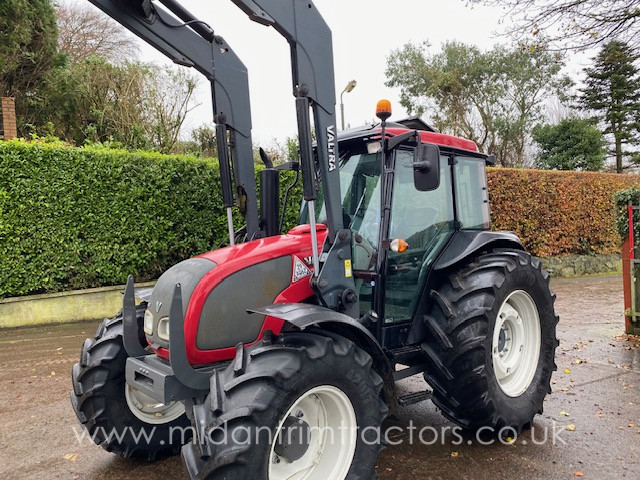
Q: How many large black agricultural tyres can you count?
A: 3